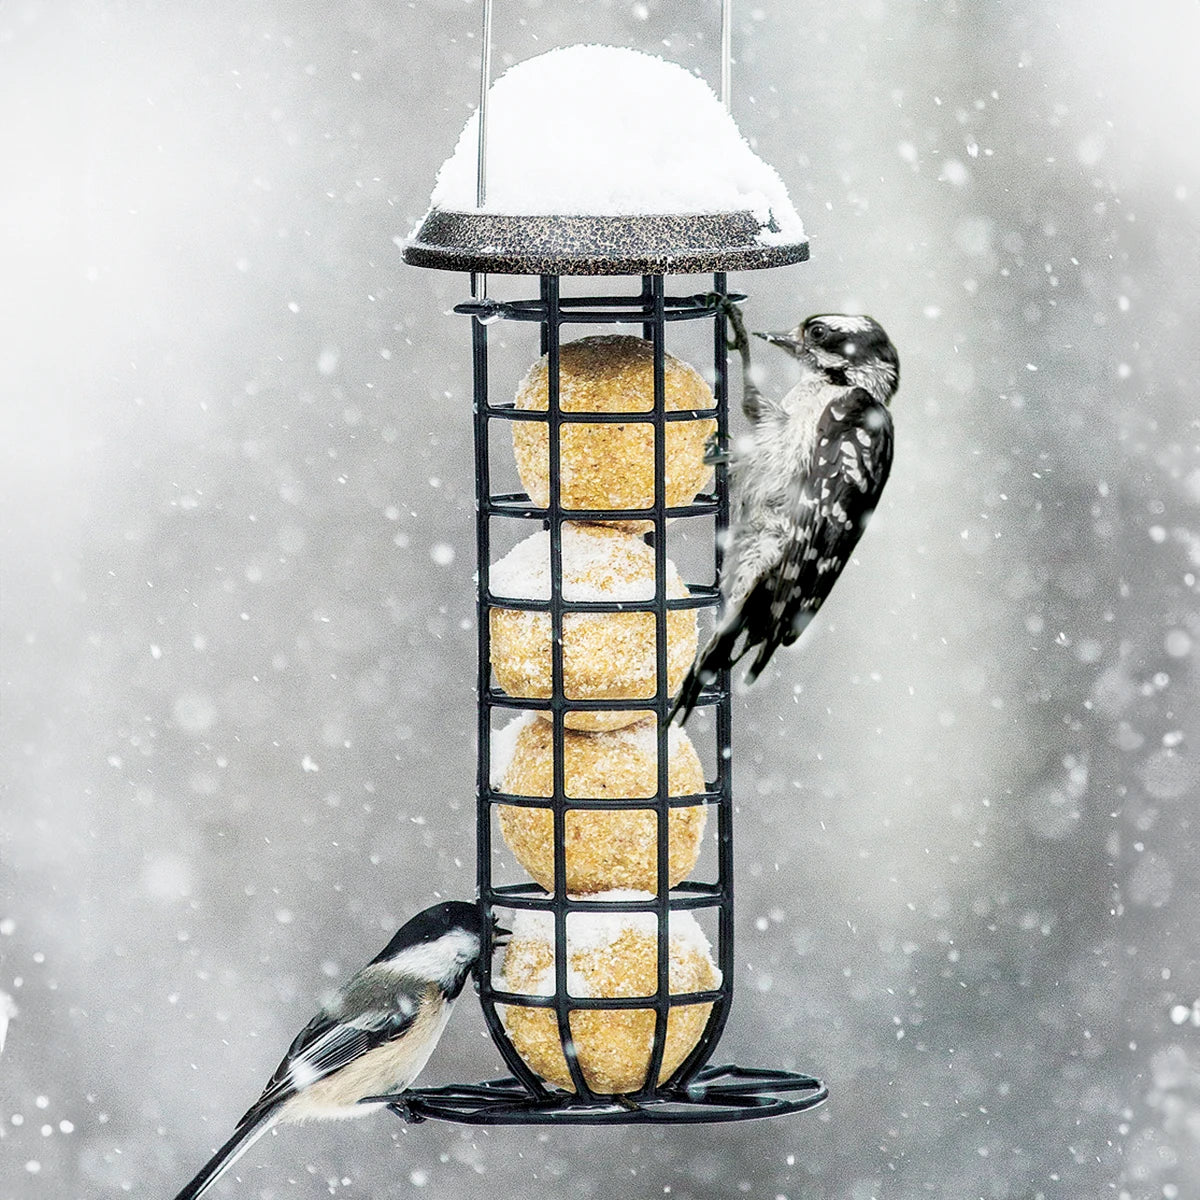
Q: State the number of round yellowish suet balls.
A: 4